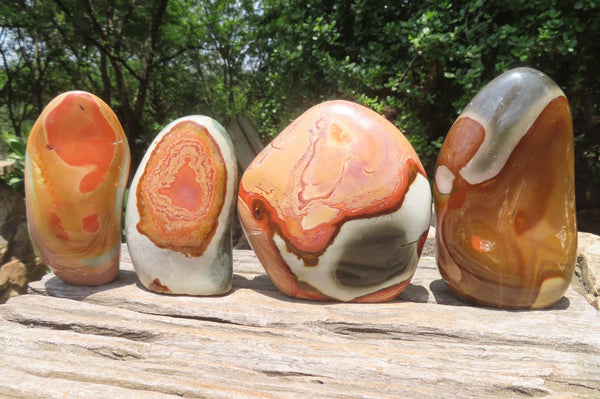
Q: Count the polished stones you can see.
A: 4